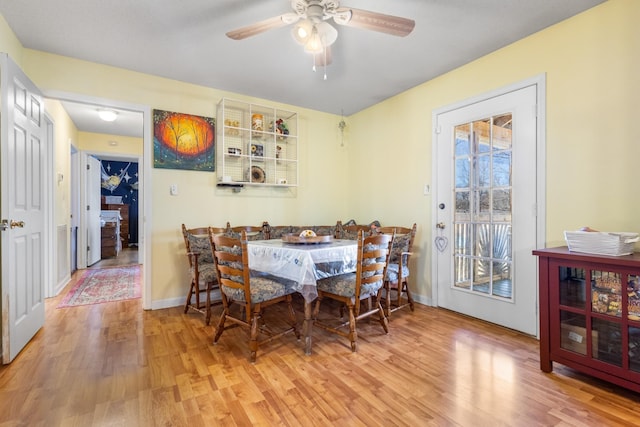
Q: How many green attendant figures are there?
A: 0